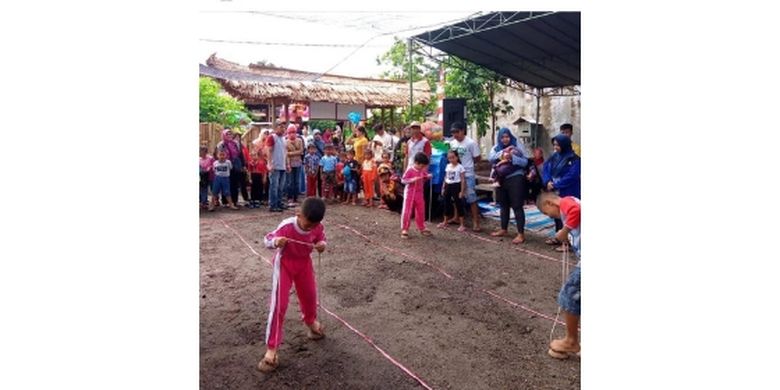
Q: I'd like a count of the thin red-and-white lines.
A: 3